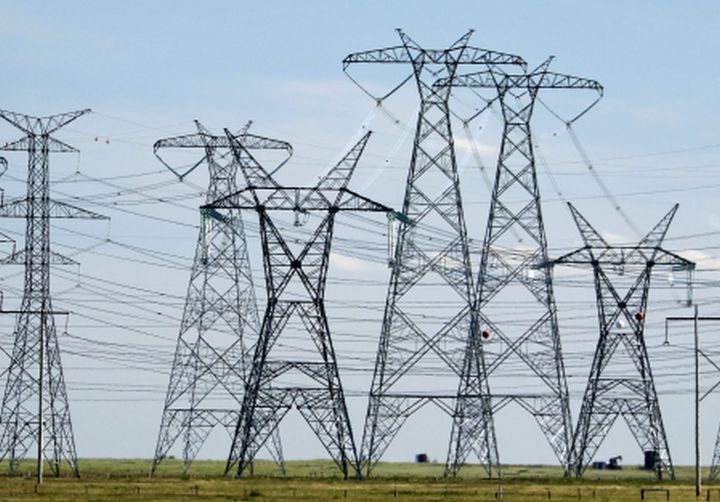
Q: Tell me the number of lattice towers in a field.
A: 6